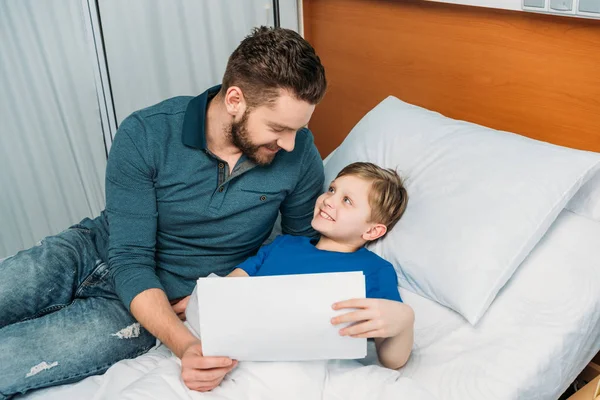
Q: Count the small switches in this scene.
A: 3